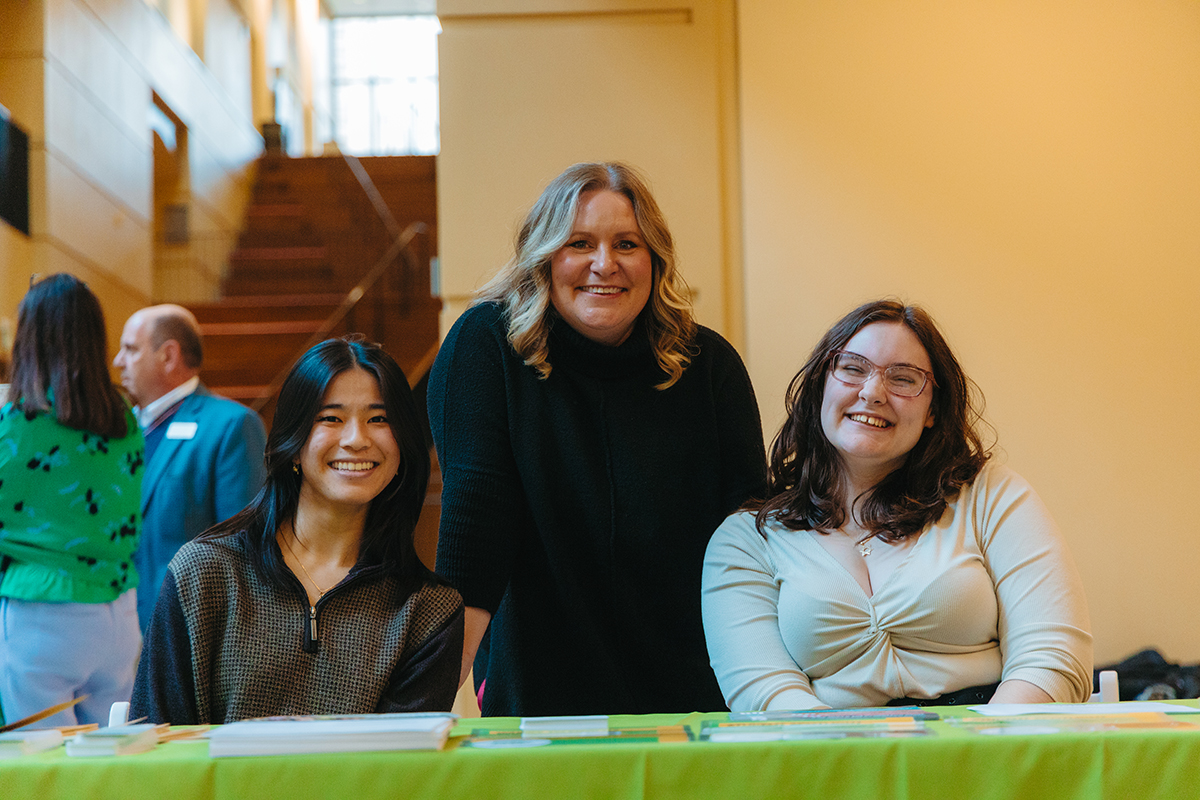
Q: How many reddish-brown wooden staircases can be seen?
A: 1